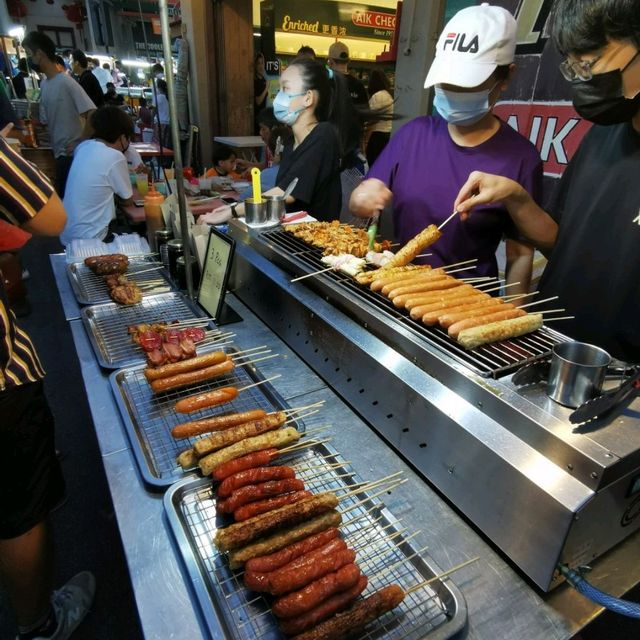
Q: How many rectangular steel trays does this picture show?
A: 4